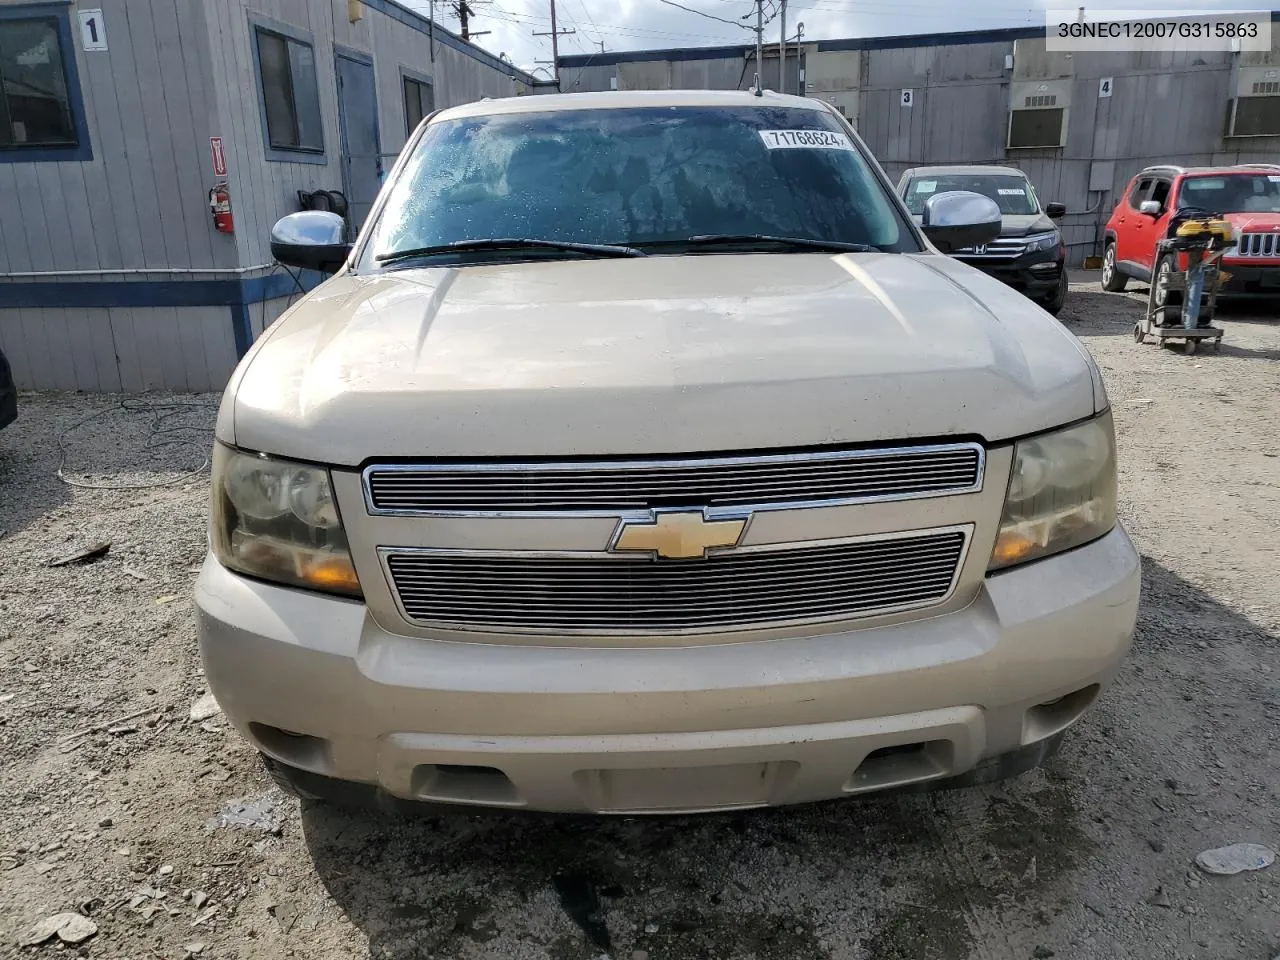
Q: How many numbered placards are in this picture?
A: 3